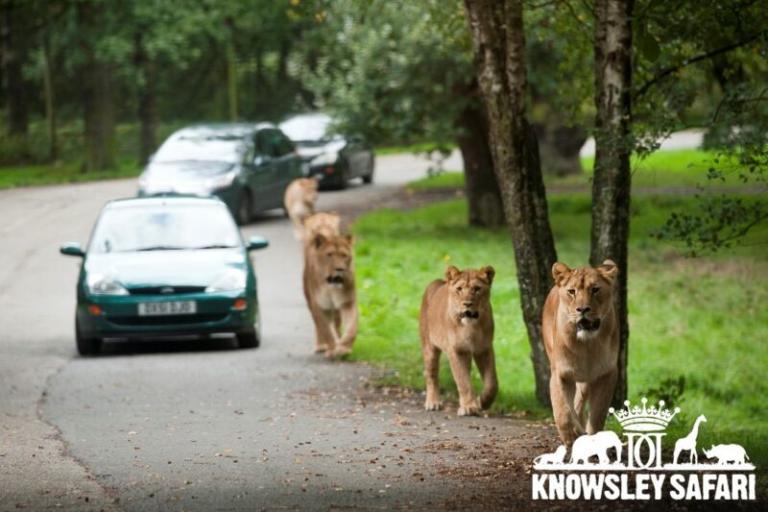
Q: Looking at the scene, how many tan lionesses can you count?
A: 5